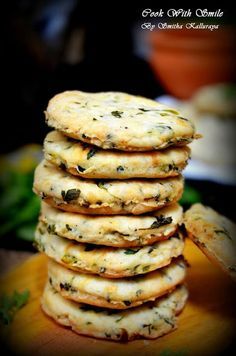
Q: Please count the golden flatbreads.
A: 8